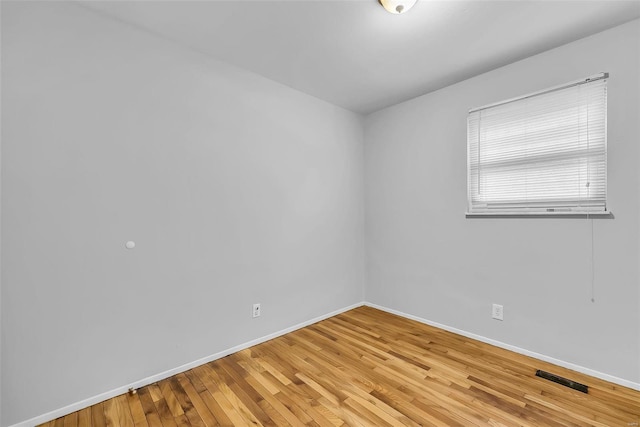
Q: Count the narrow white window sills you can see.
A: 1